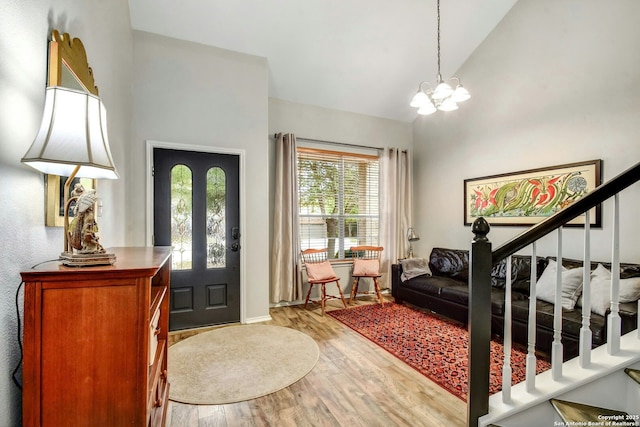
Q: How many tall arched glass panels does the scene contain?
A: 2